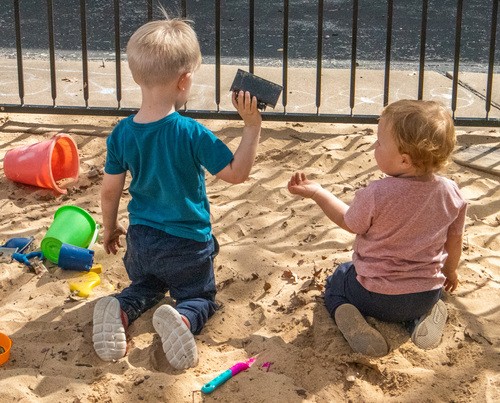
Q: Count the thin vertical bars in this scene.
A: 15